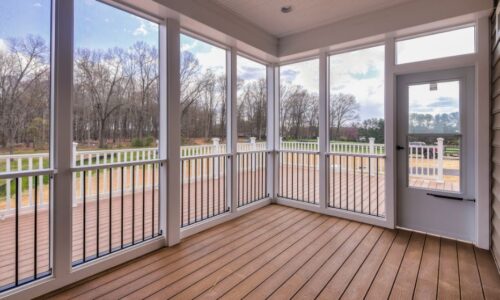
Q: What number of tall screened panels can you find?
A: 6